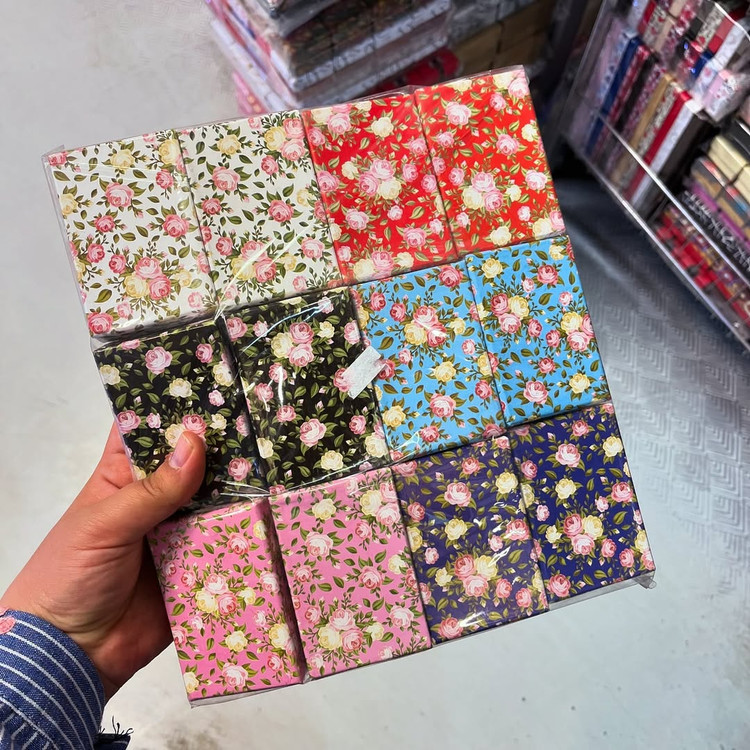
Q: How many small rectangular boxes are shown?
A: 12